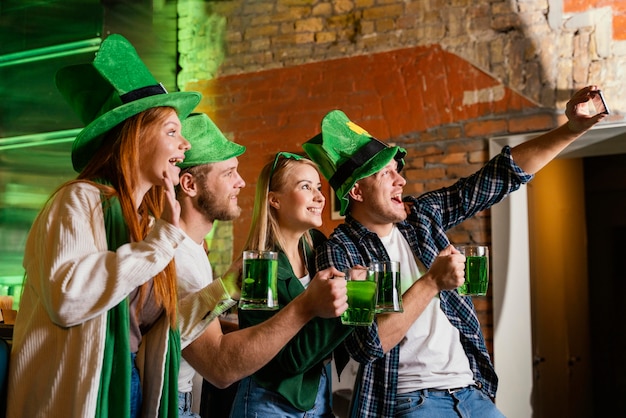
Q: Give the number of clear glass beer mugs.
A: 4